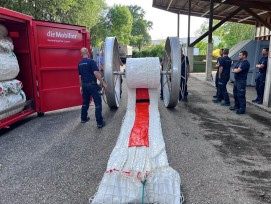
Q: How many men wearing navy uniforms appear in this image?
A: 6